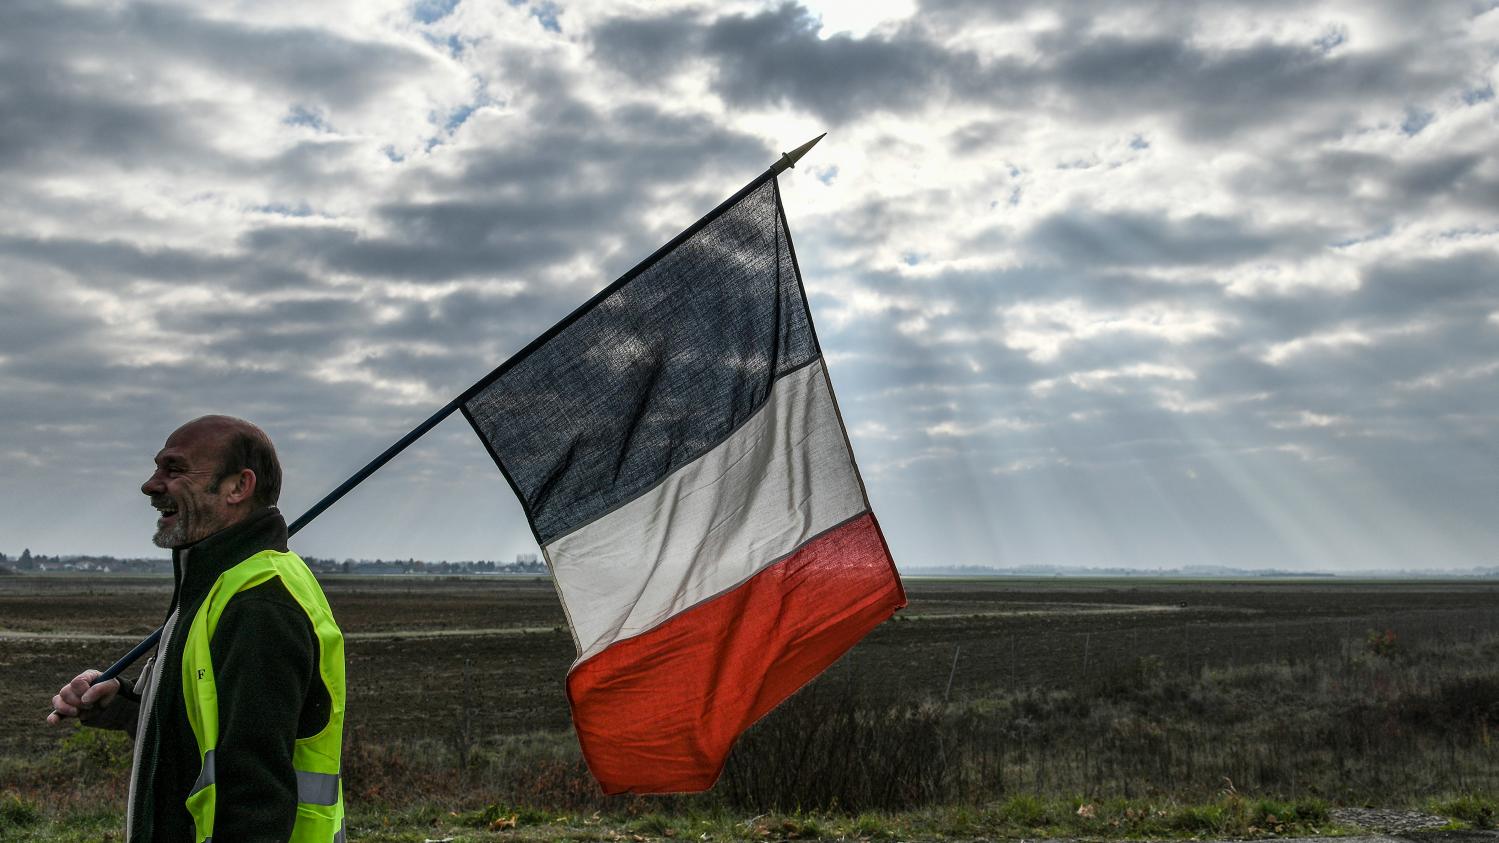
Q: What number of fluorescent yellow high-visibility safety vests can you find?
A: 1